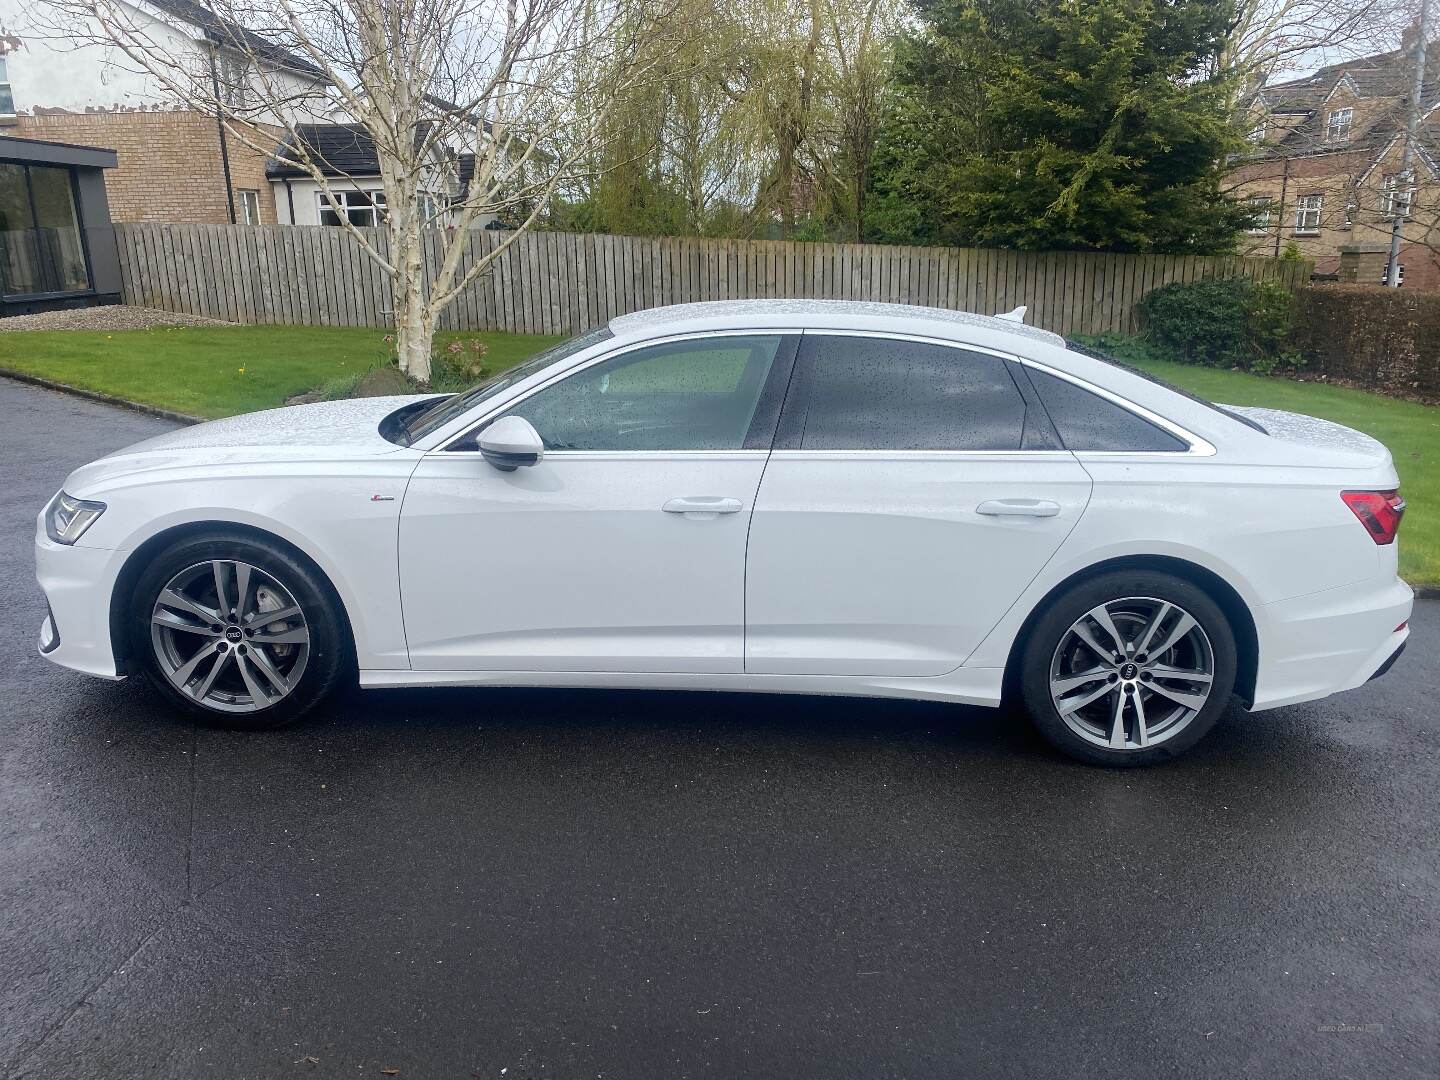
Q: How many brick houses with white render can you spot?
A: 1